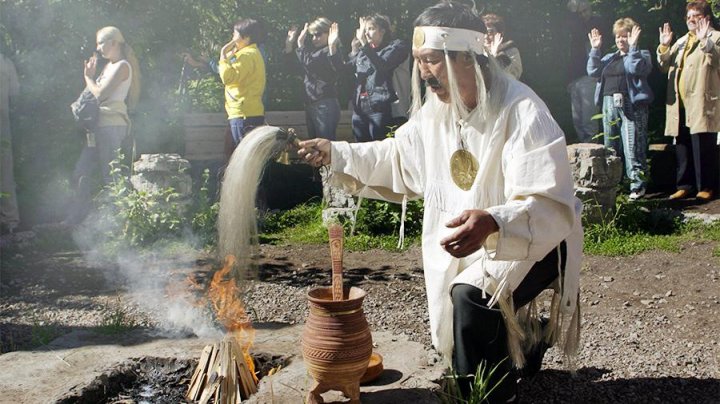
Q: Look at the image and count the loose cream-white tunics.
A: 1